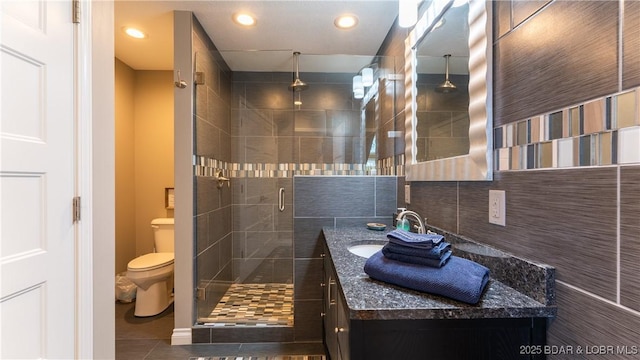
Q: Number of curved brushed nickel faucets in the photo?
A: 1